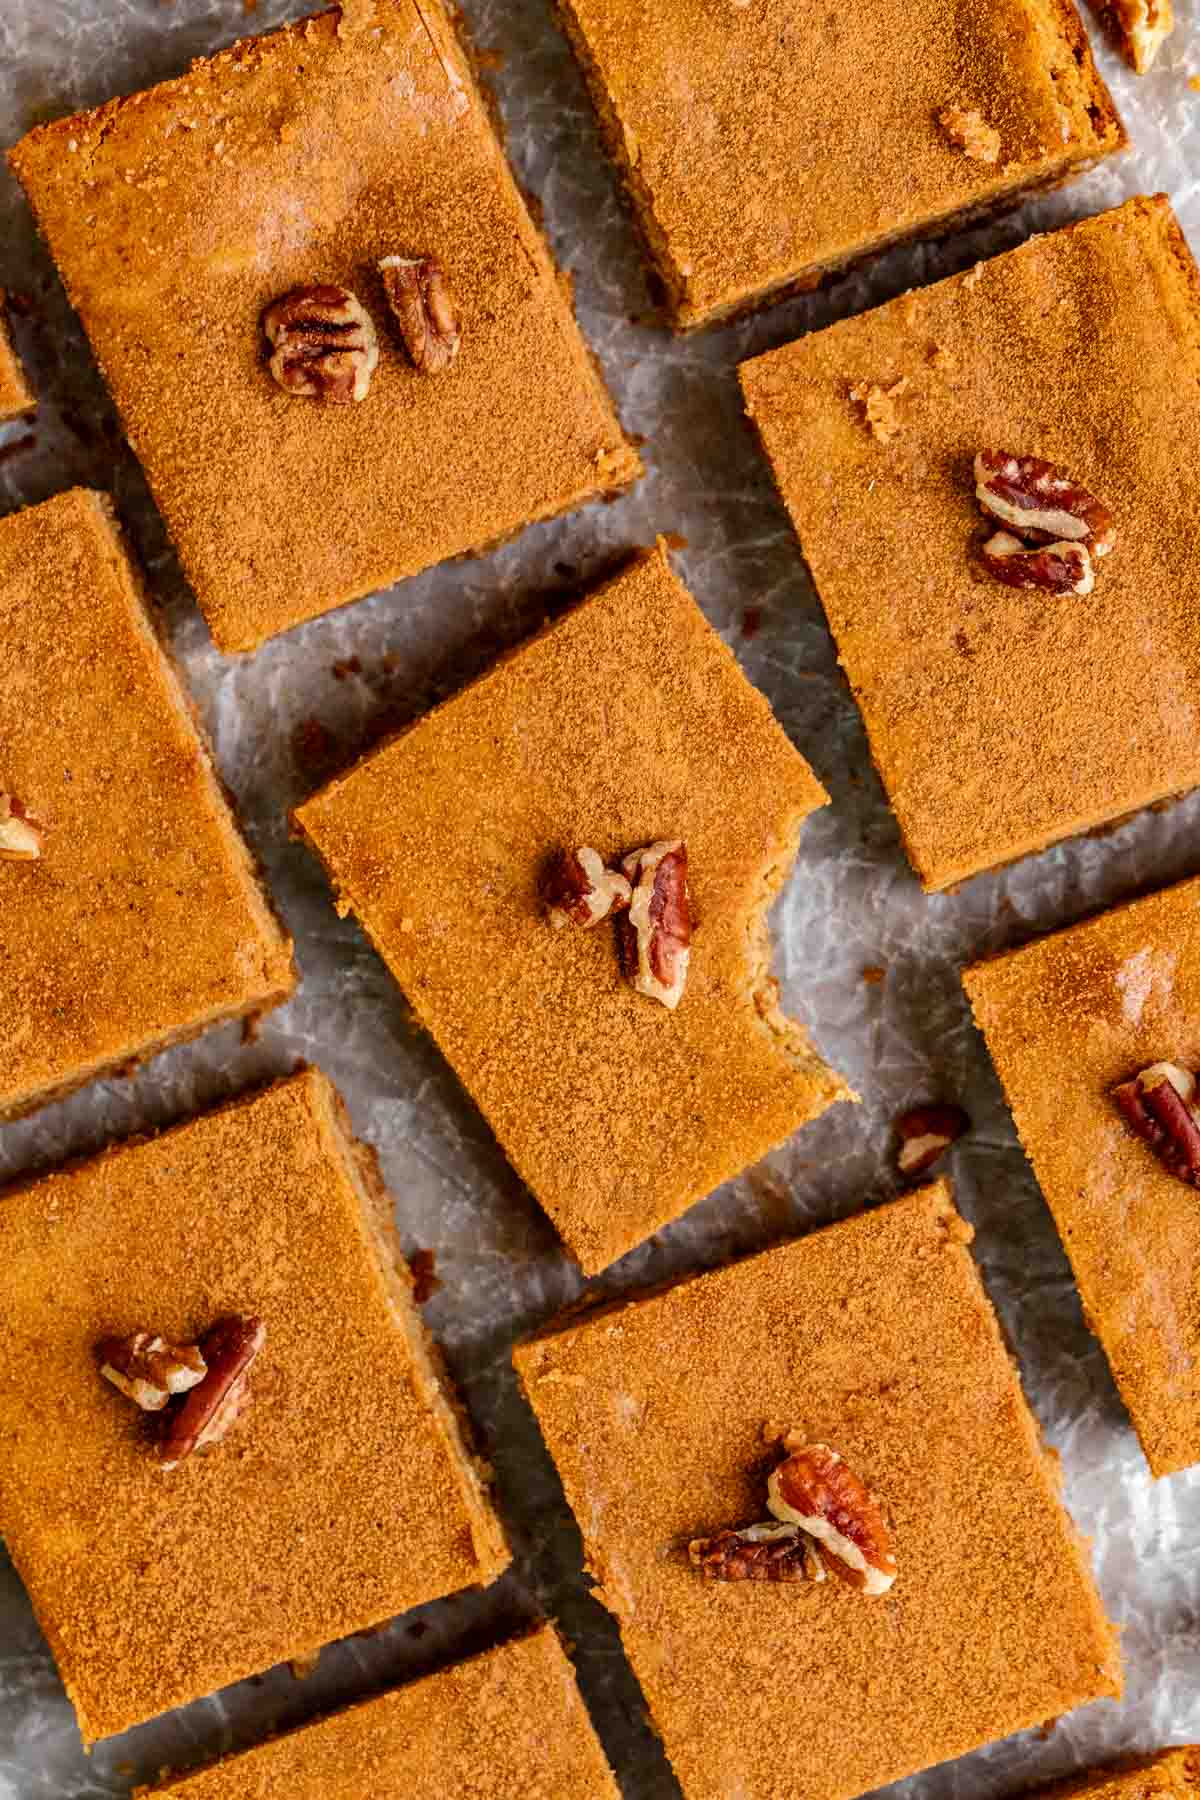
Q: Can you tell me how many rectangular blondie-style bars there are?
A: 11